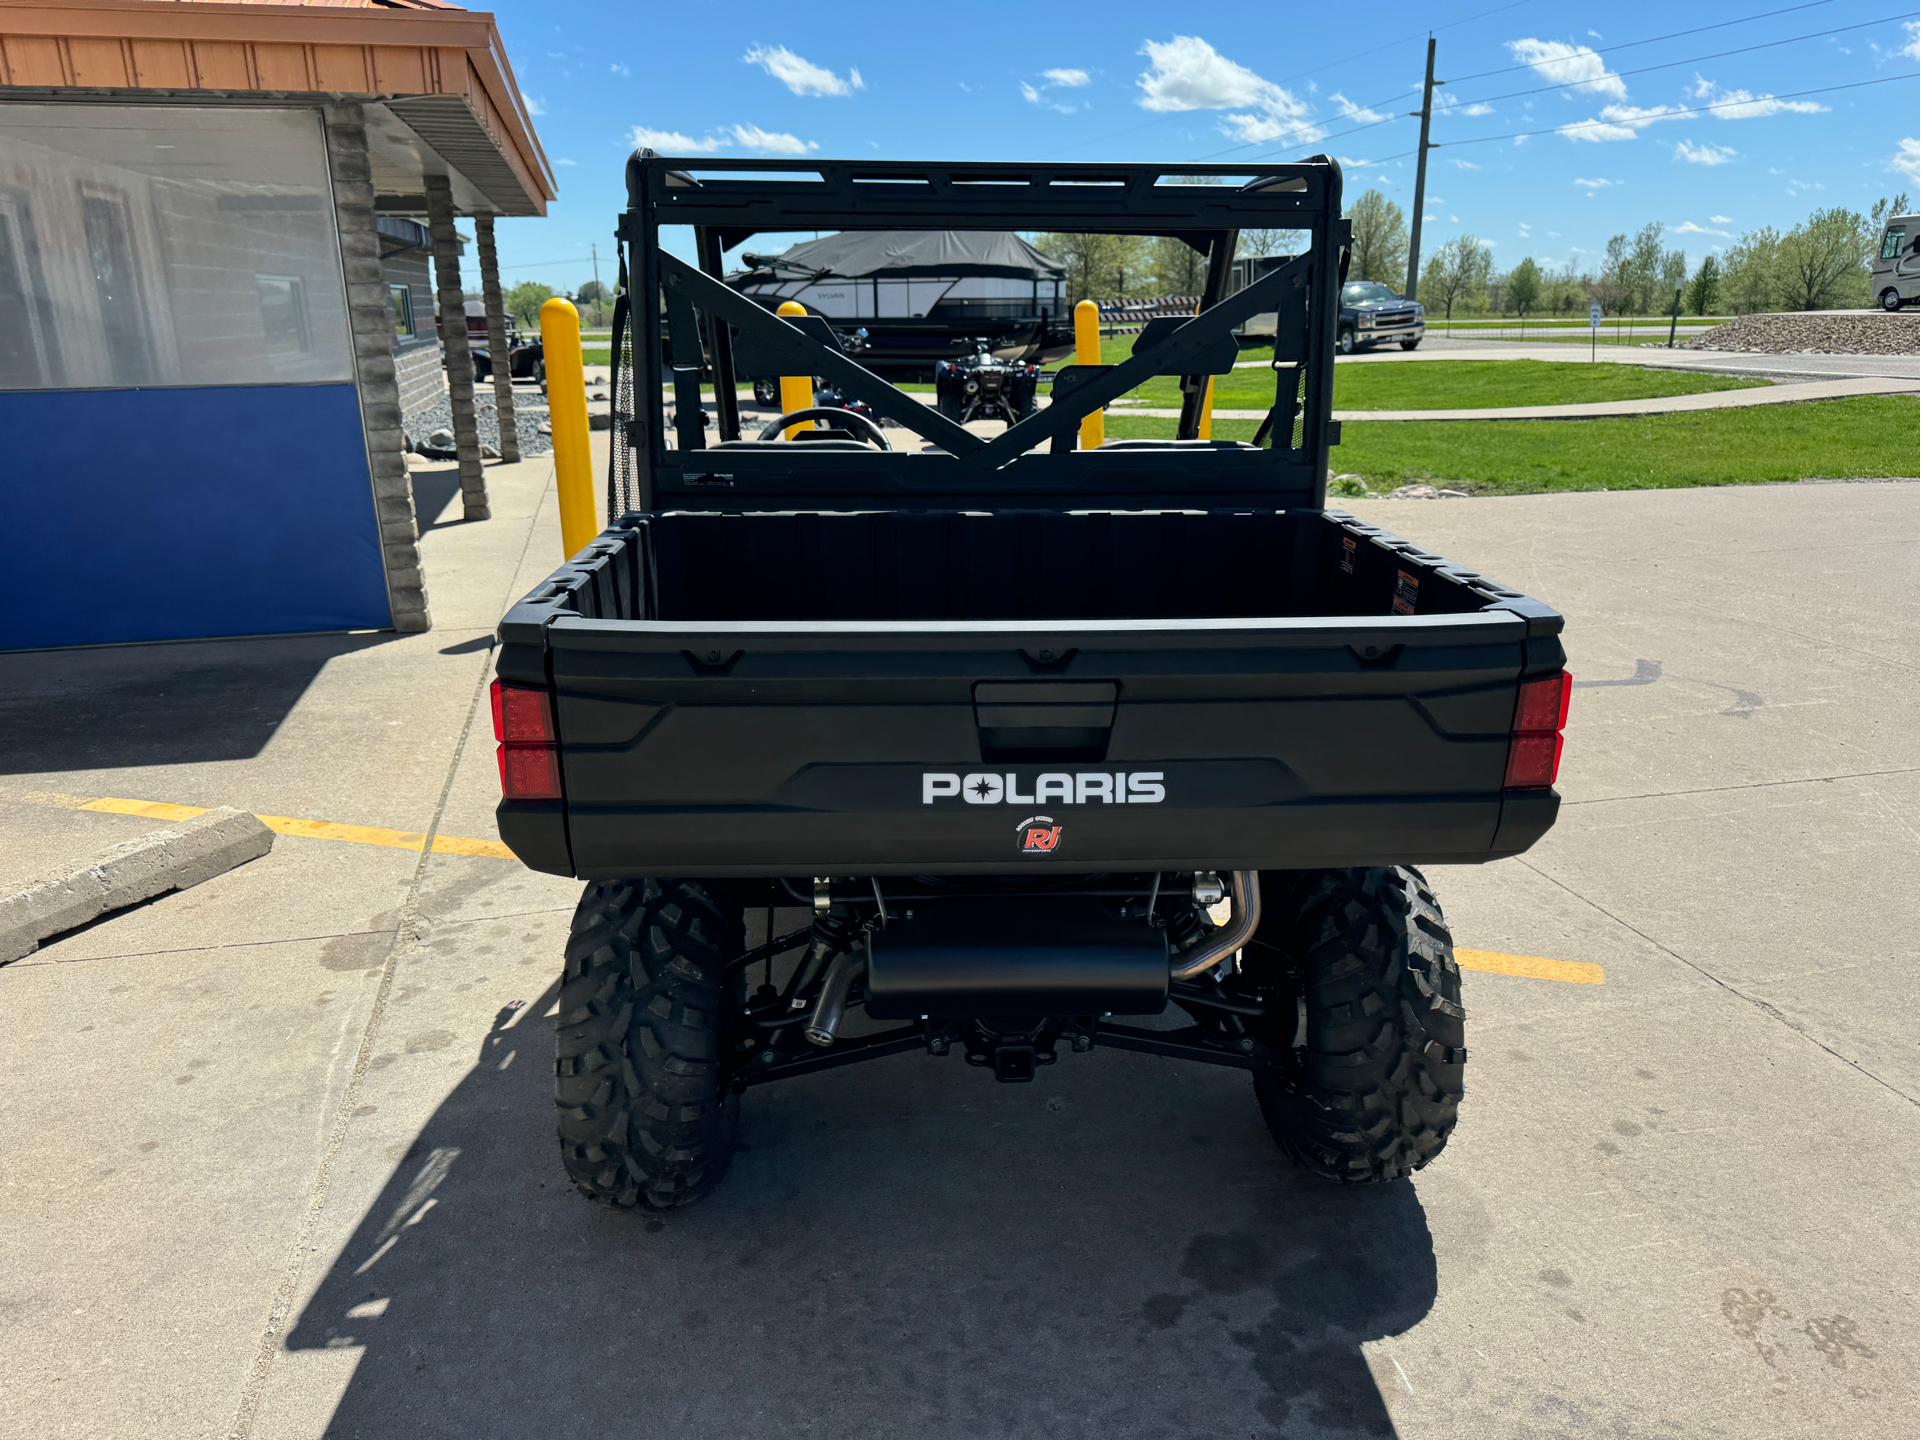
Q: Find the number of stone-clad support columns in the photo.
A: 3